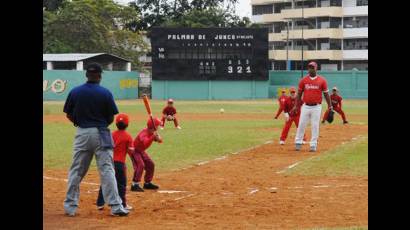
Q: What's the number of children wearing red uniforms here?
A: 6